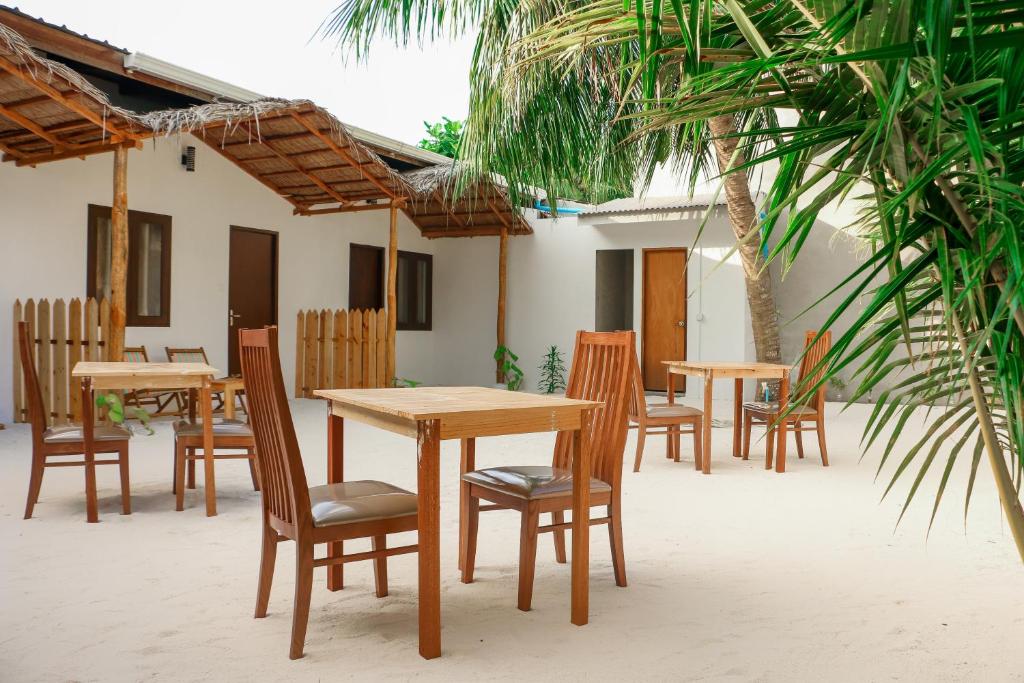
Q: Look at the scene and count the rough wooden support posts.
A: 3